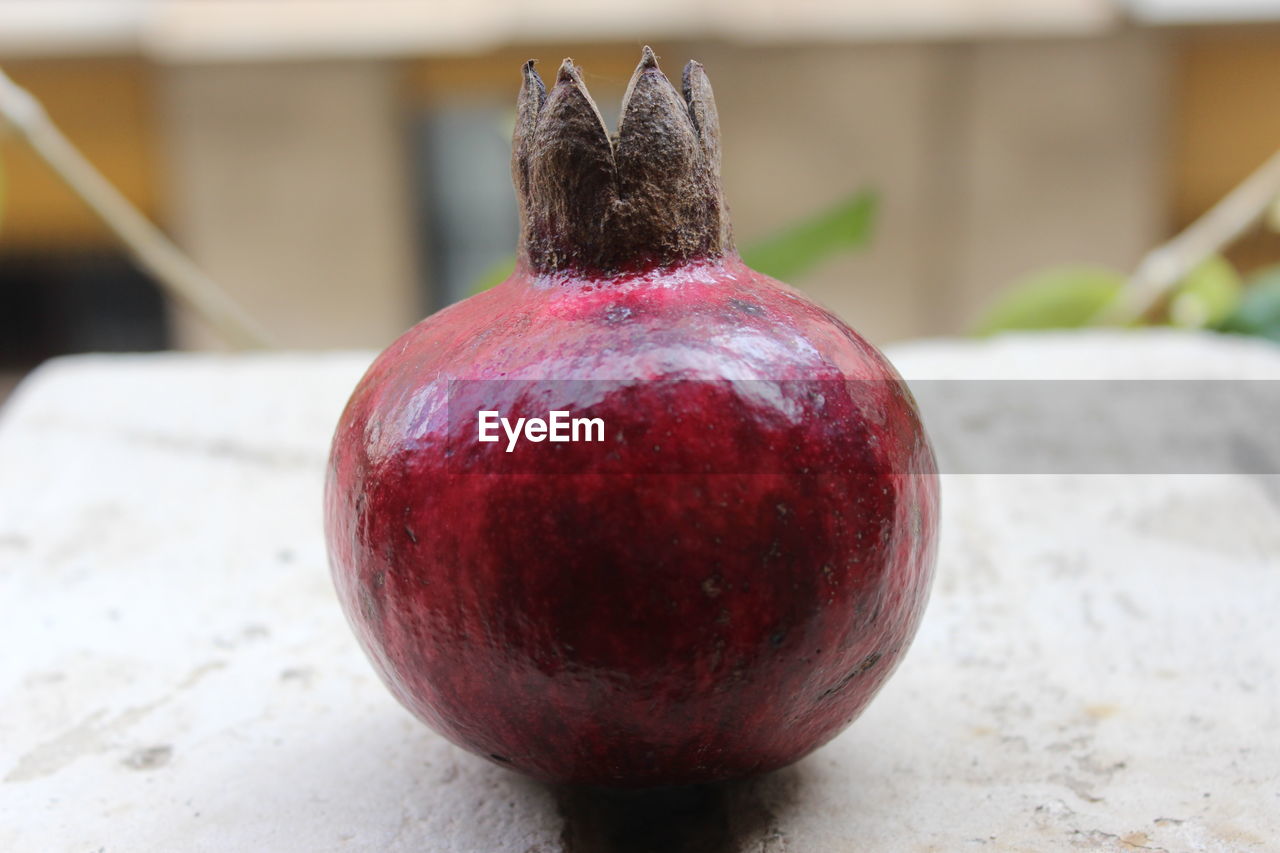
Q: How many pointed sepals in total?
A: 4